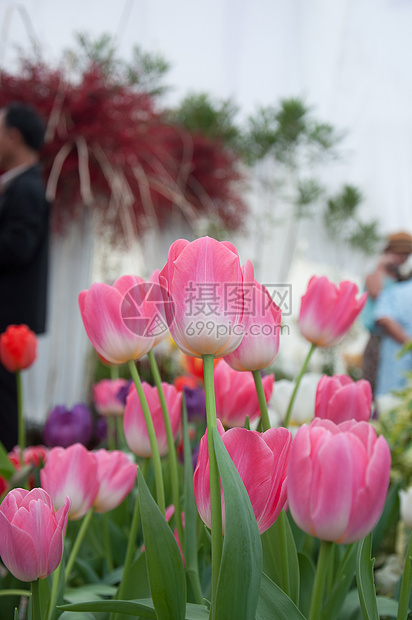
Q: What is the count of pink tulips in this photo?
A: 14